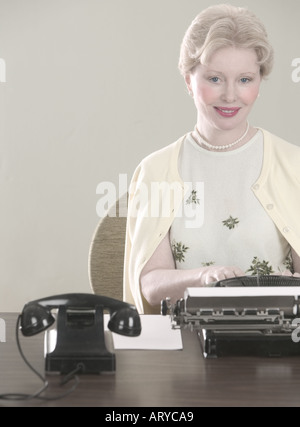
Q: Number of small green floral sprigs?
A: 6